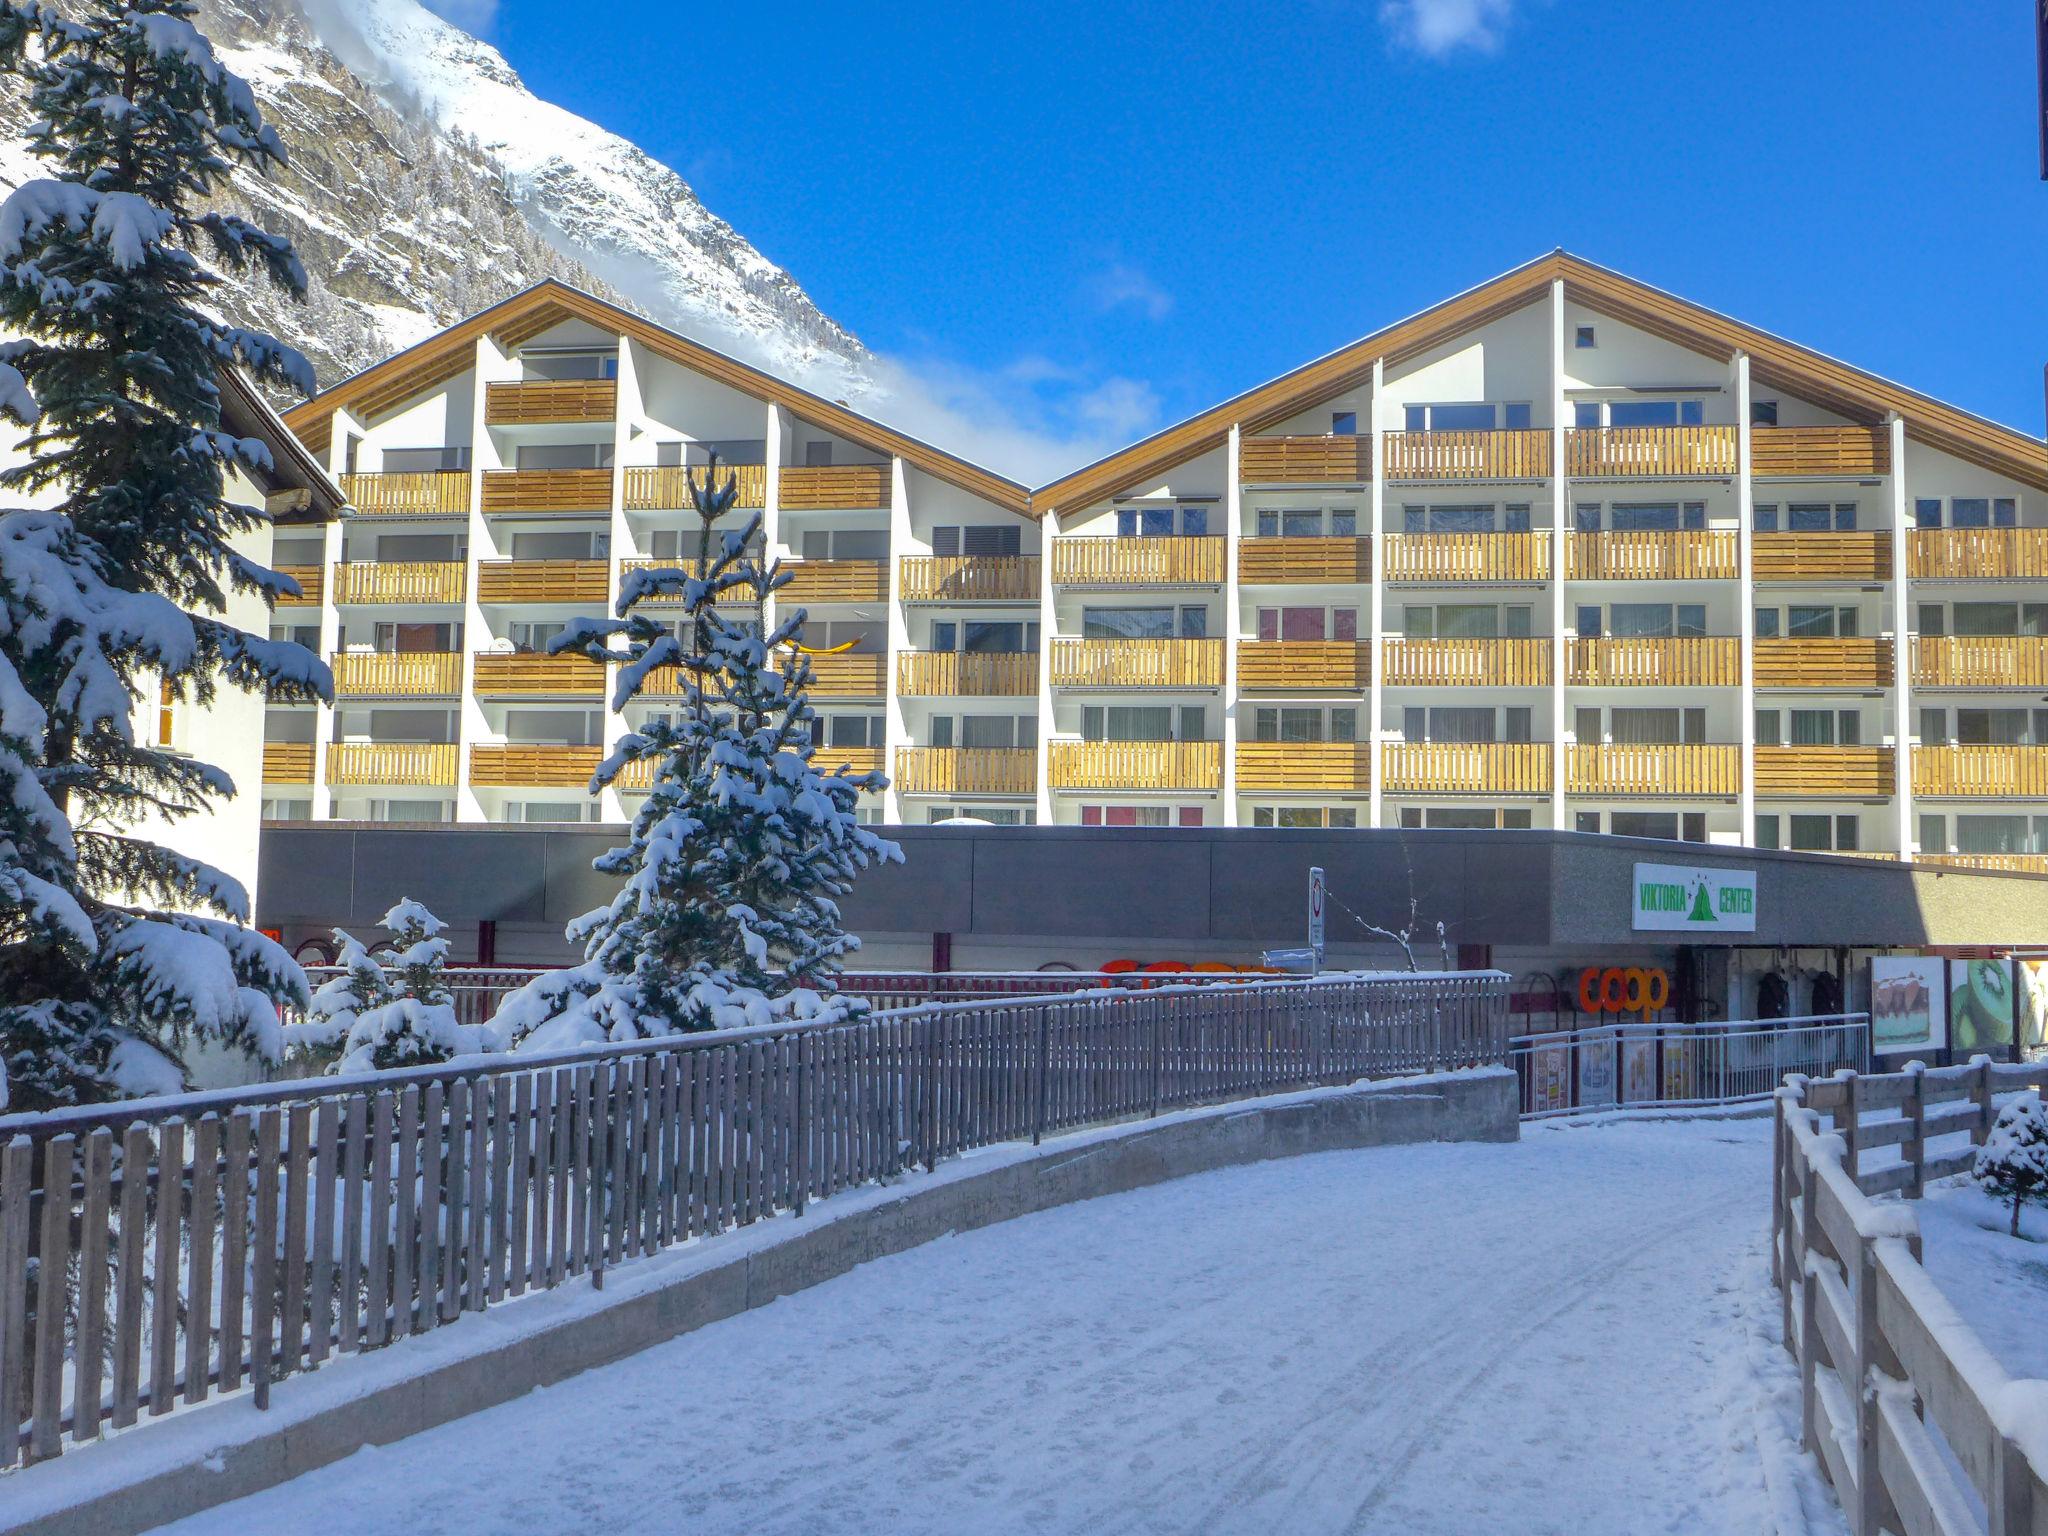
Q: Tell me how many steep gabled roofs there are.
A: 2